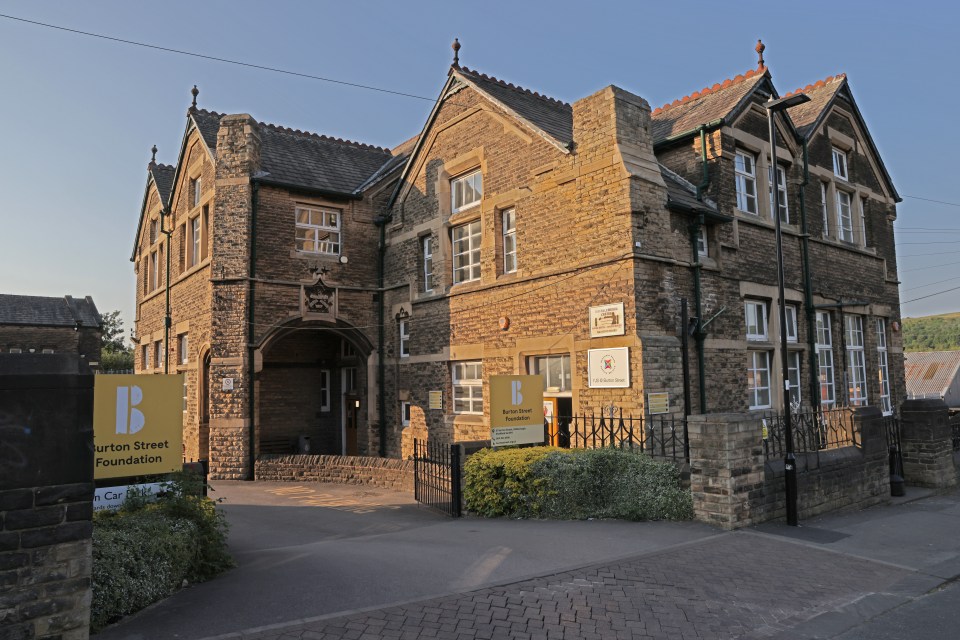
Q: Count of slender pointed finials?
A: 4